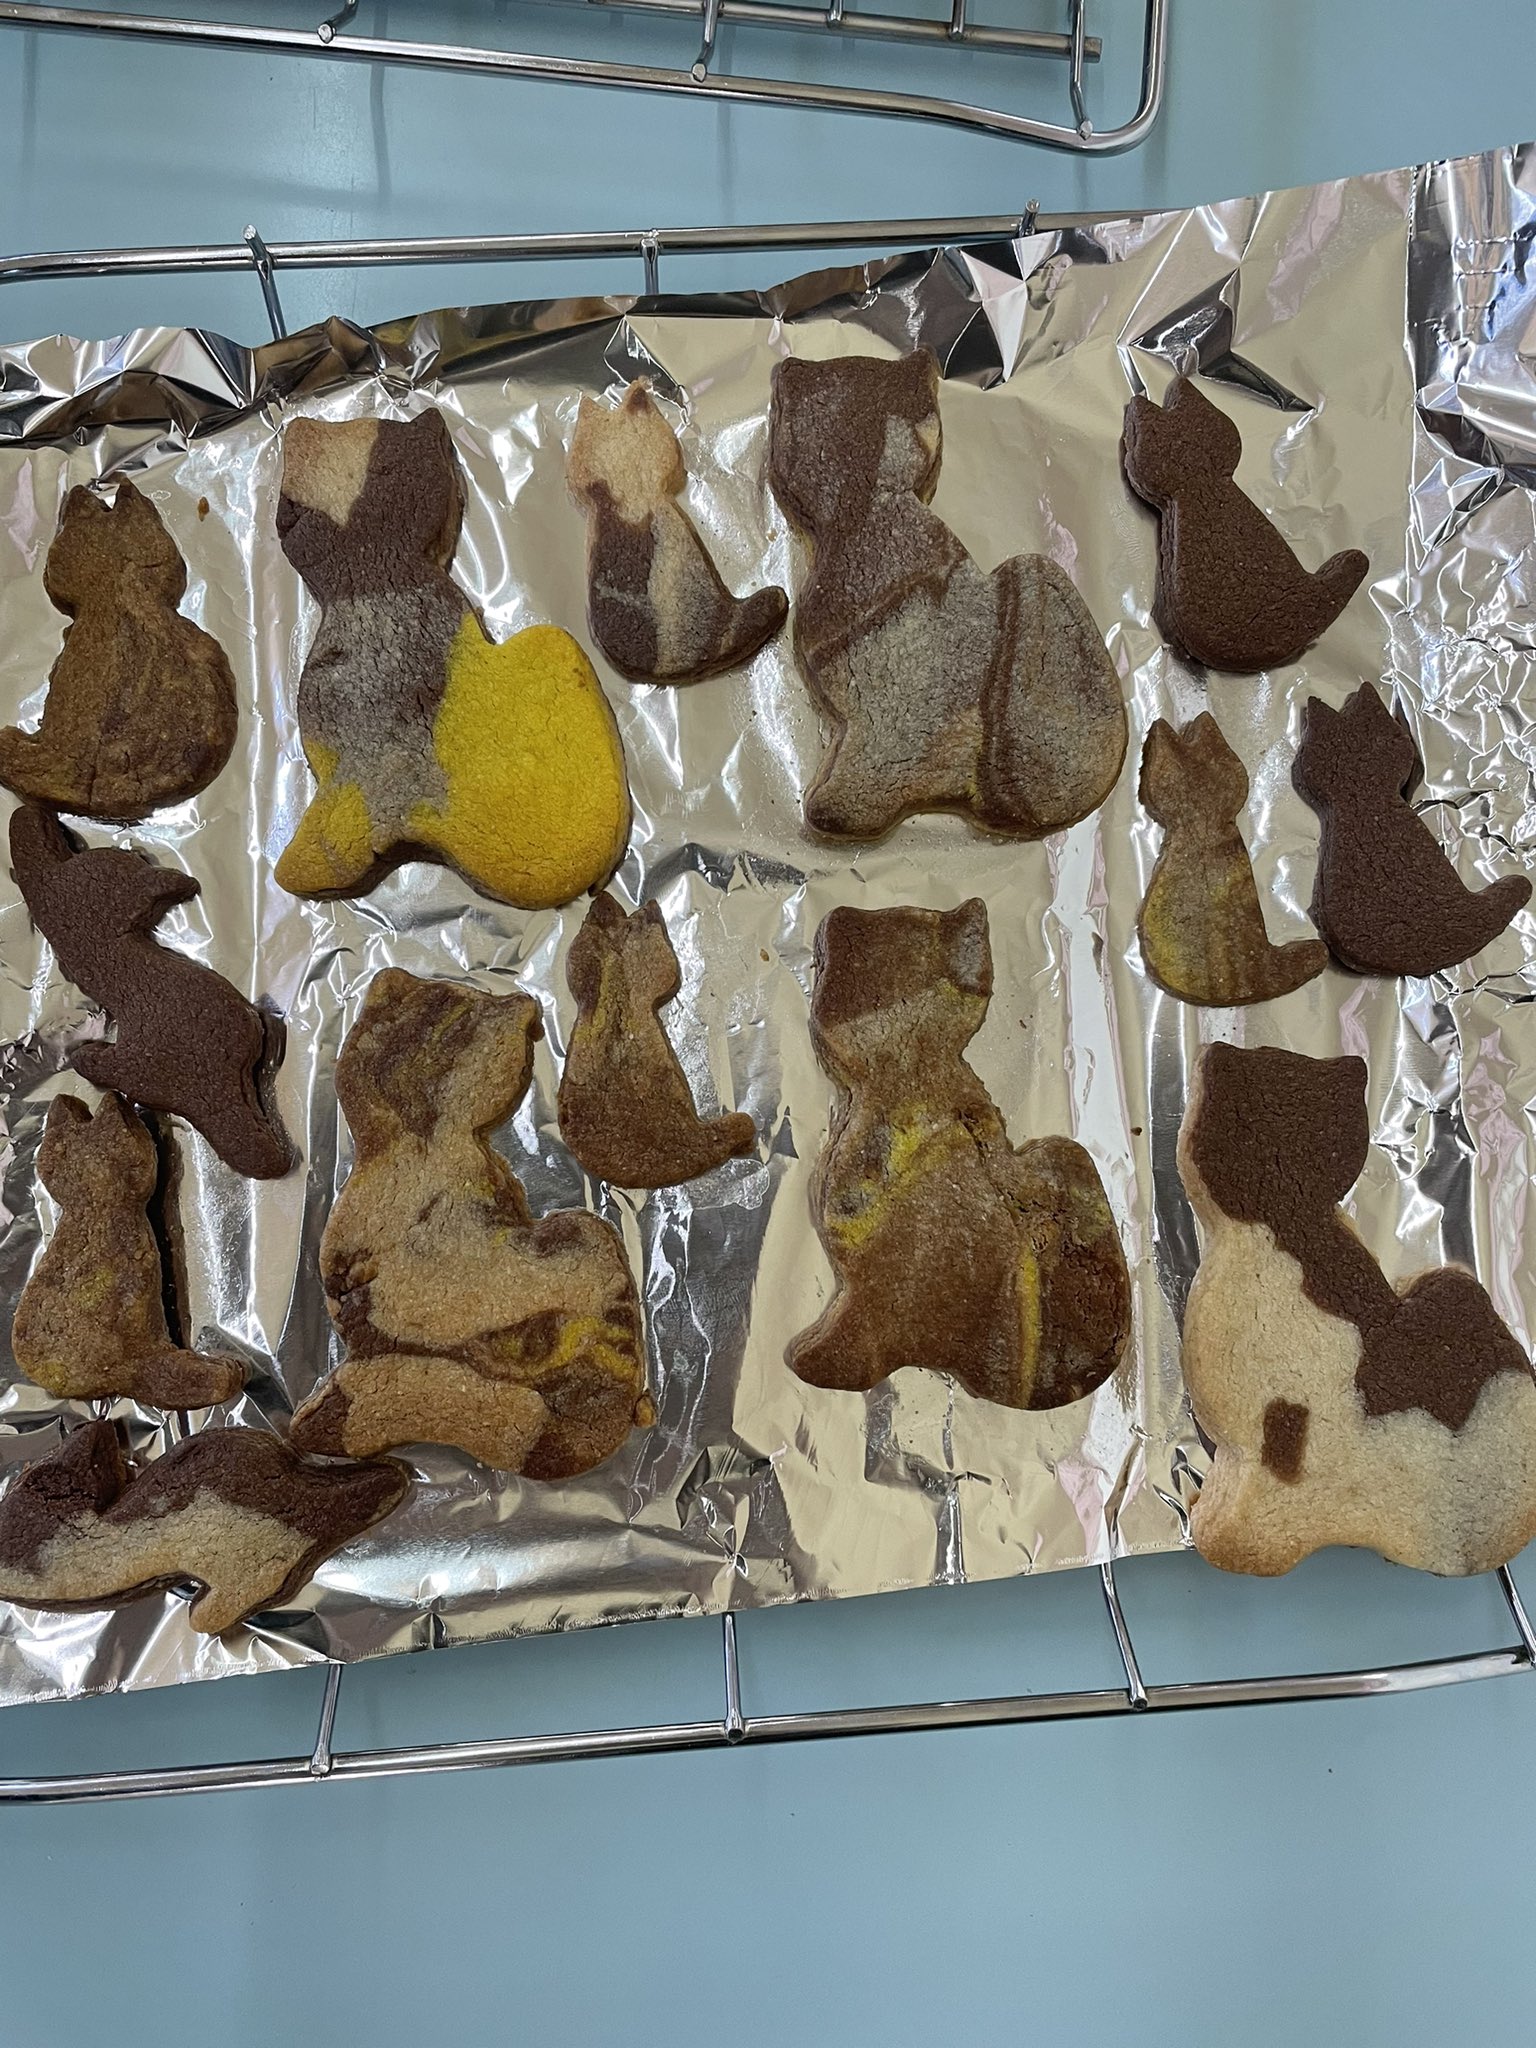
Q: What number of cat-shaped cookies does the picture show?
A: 14